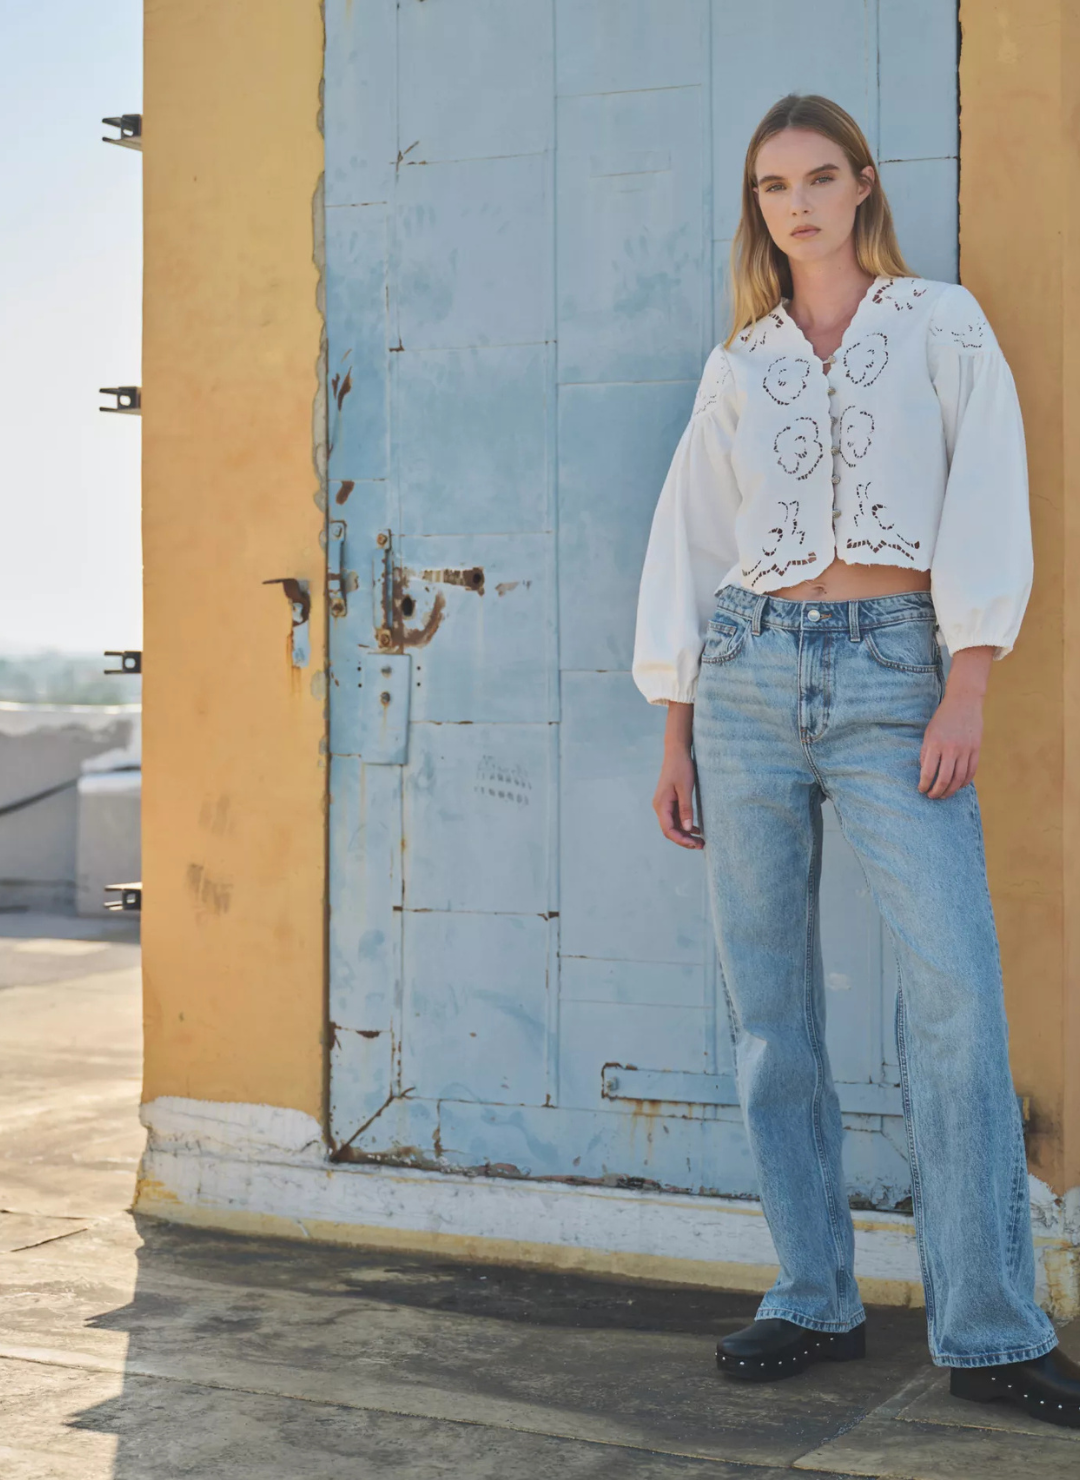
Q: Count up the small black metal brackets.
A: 4